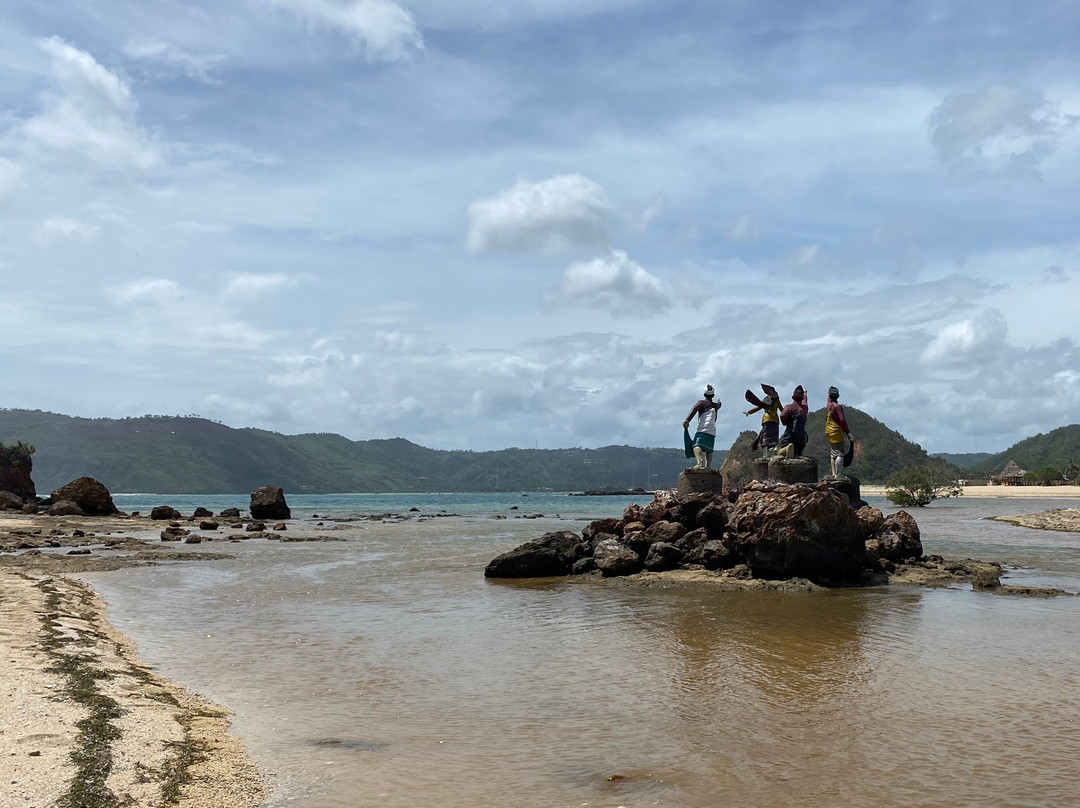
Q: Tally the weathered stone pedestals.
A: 4